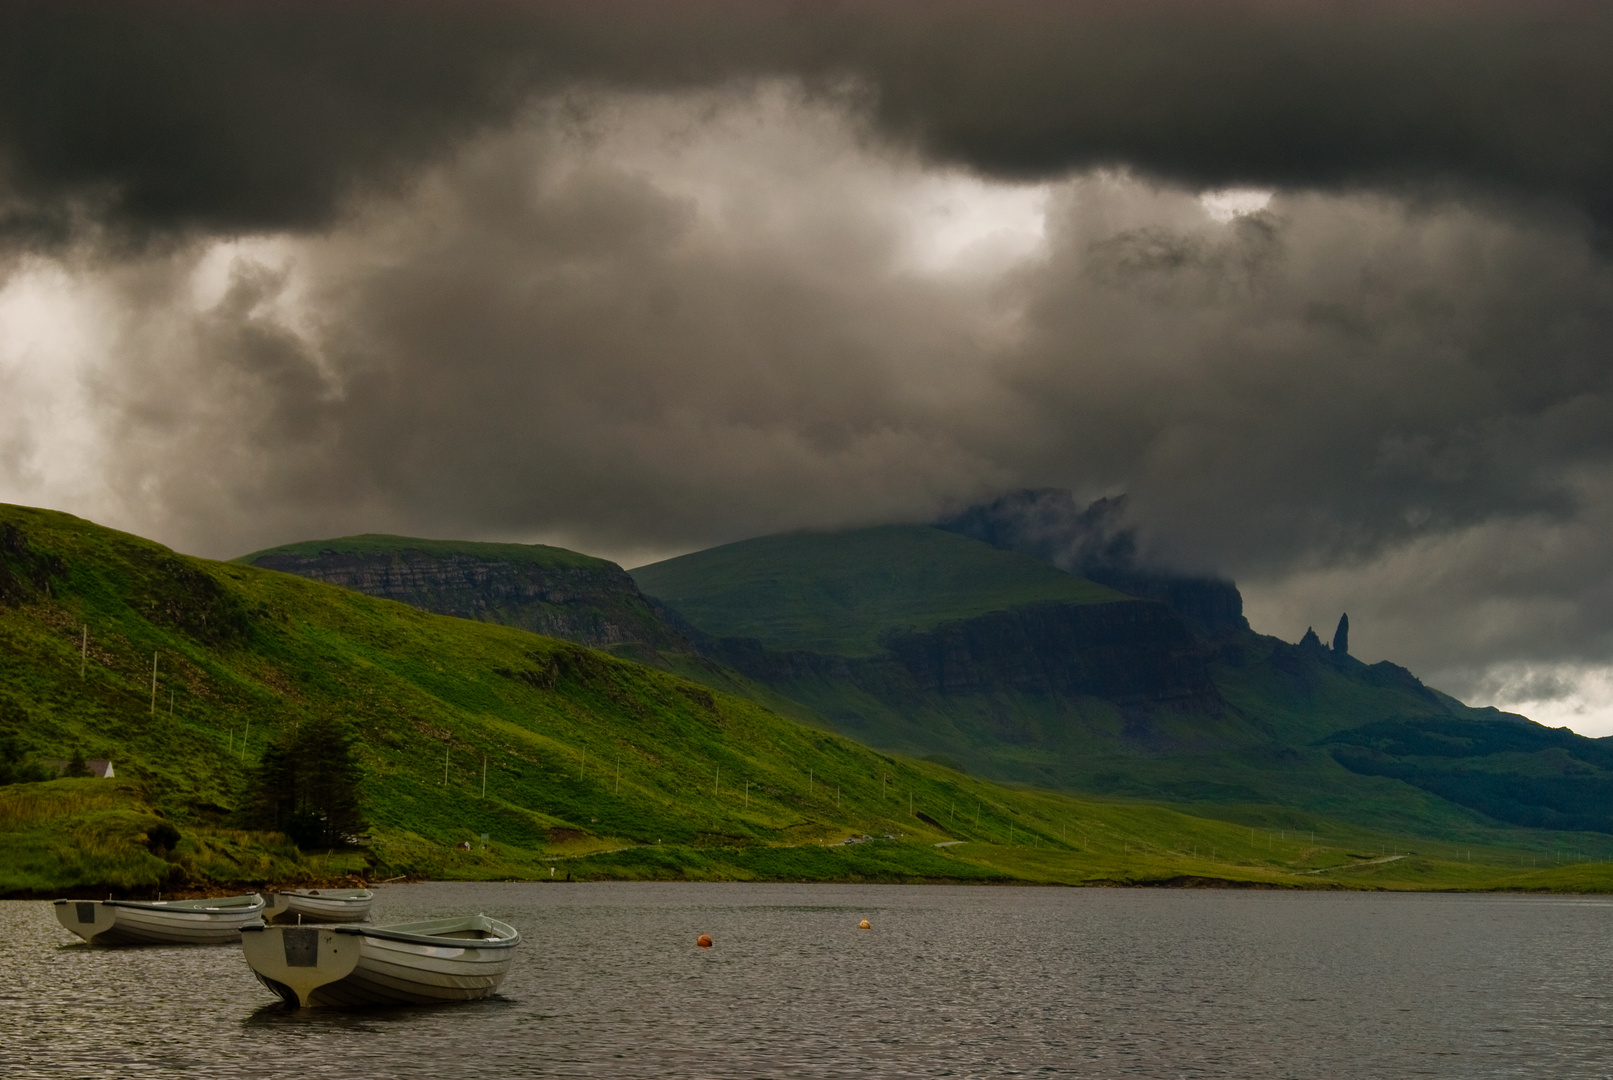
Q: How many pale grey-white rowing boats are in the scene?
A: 3